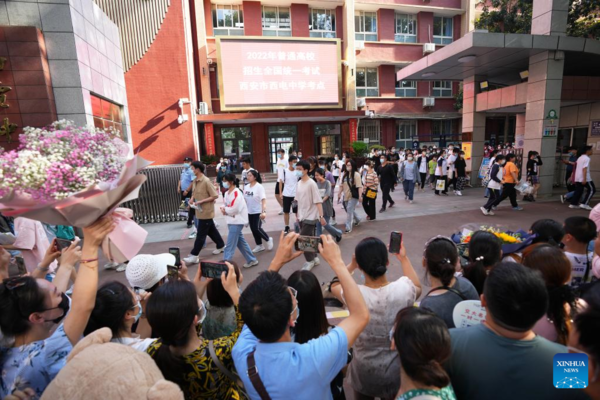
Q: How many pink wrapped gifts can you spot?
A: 1